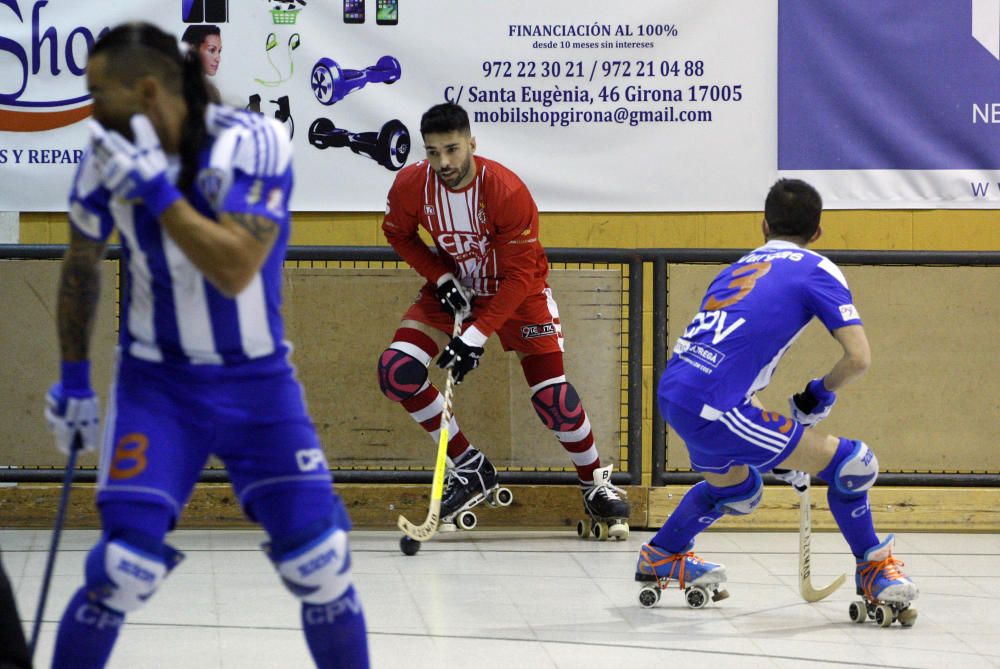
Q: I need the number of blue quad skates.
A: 2